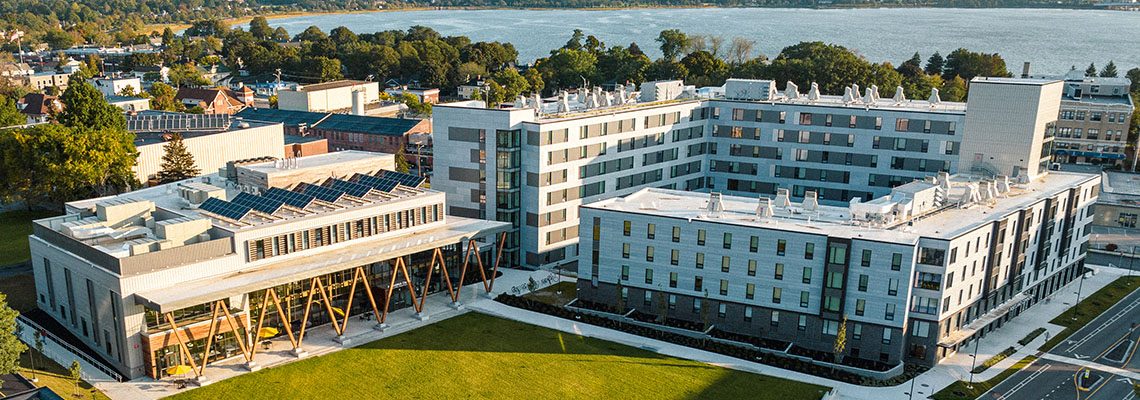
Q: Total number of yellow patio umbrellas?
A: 3